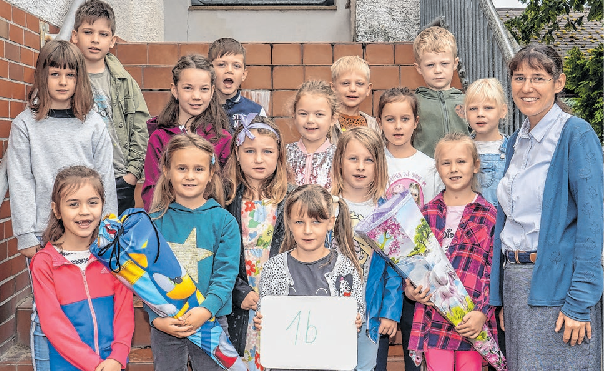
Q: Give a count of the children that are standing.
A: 15